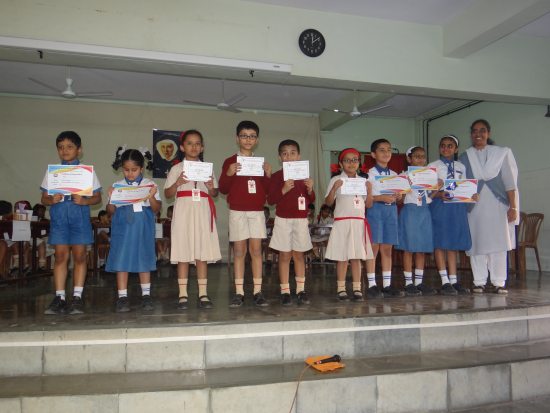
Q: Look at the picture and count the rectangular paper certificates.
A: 9